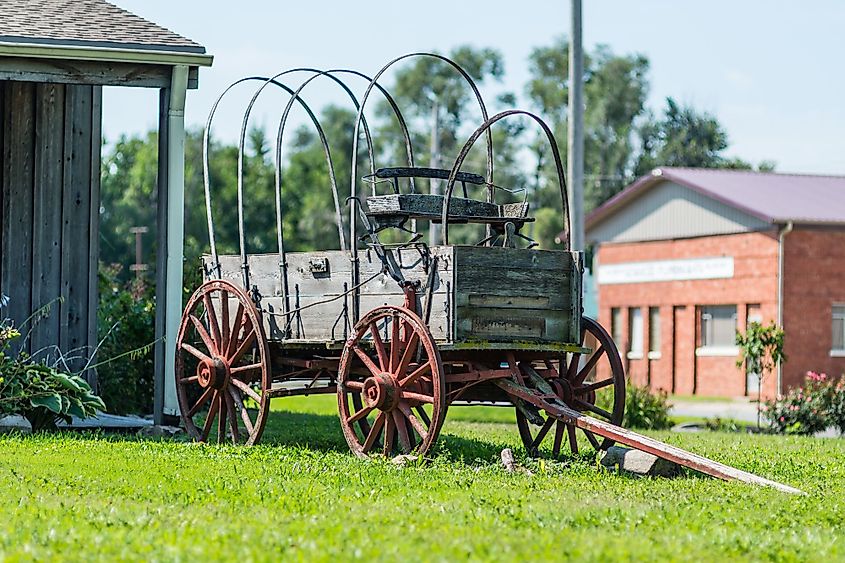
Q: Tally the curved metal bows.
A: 5